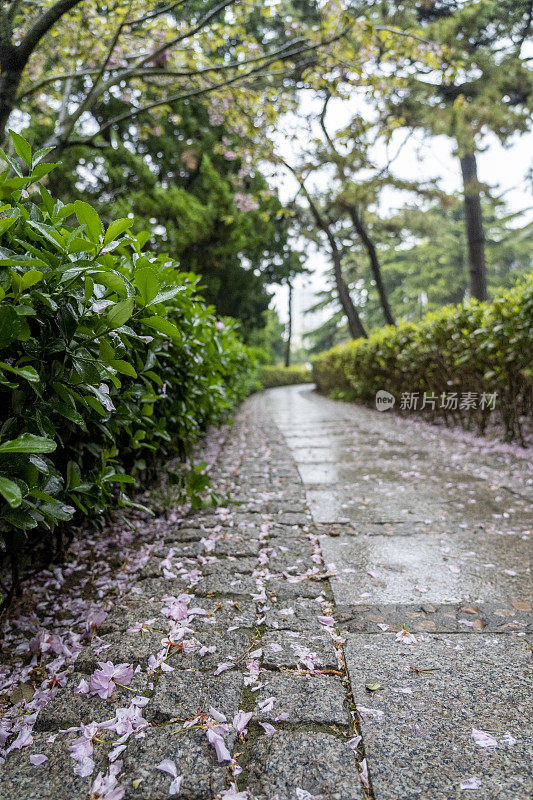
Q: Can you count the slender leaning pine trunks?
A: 2